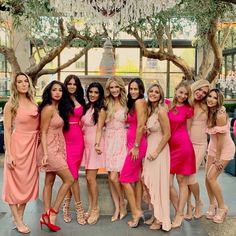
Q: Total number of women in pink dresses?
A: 10